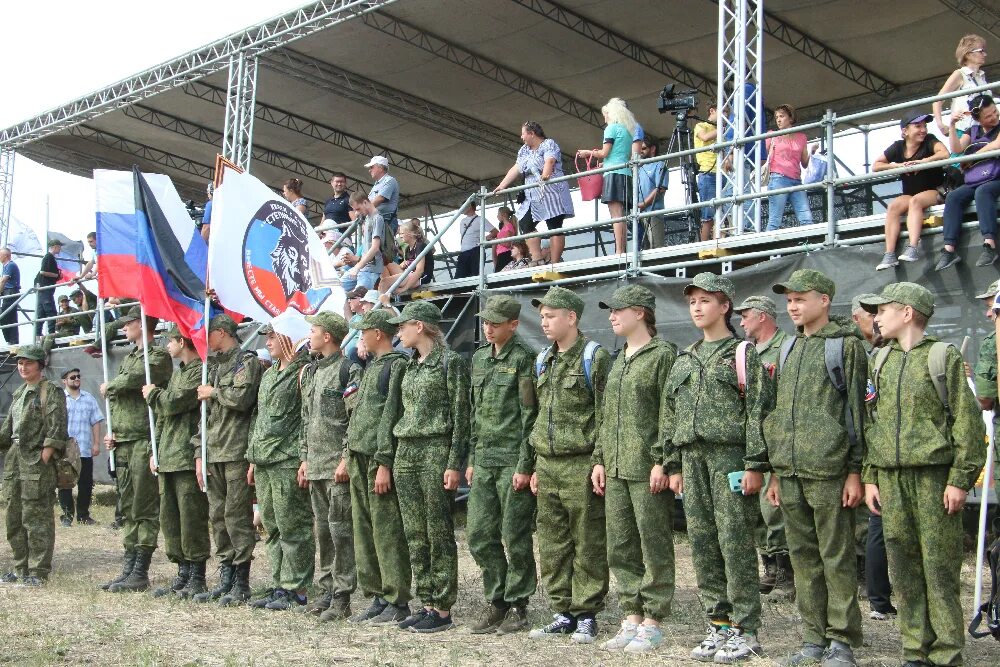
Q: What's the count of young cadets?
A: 13